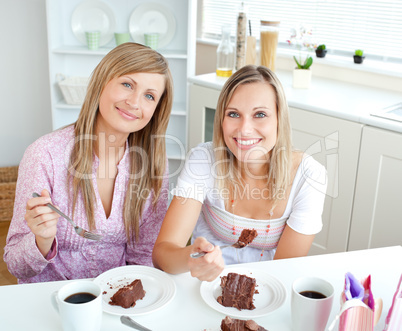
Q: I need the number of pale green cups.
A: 3